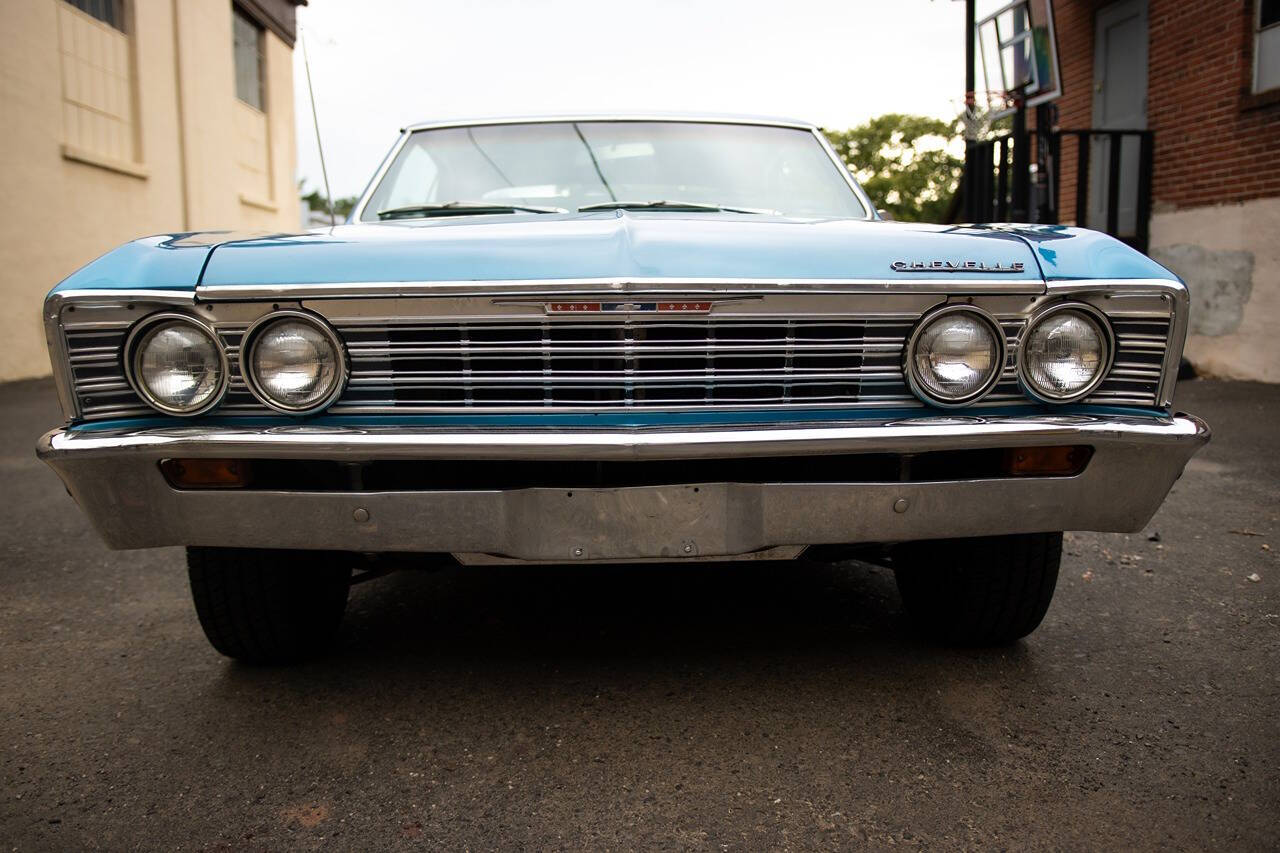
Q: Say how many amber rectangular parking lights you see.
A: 2